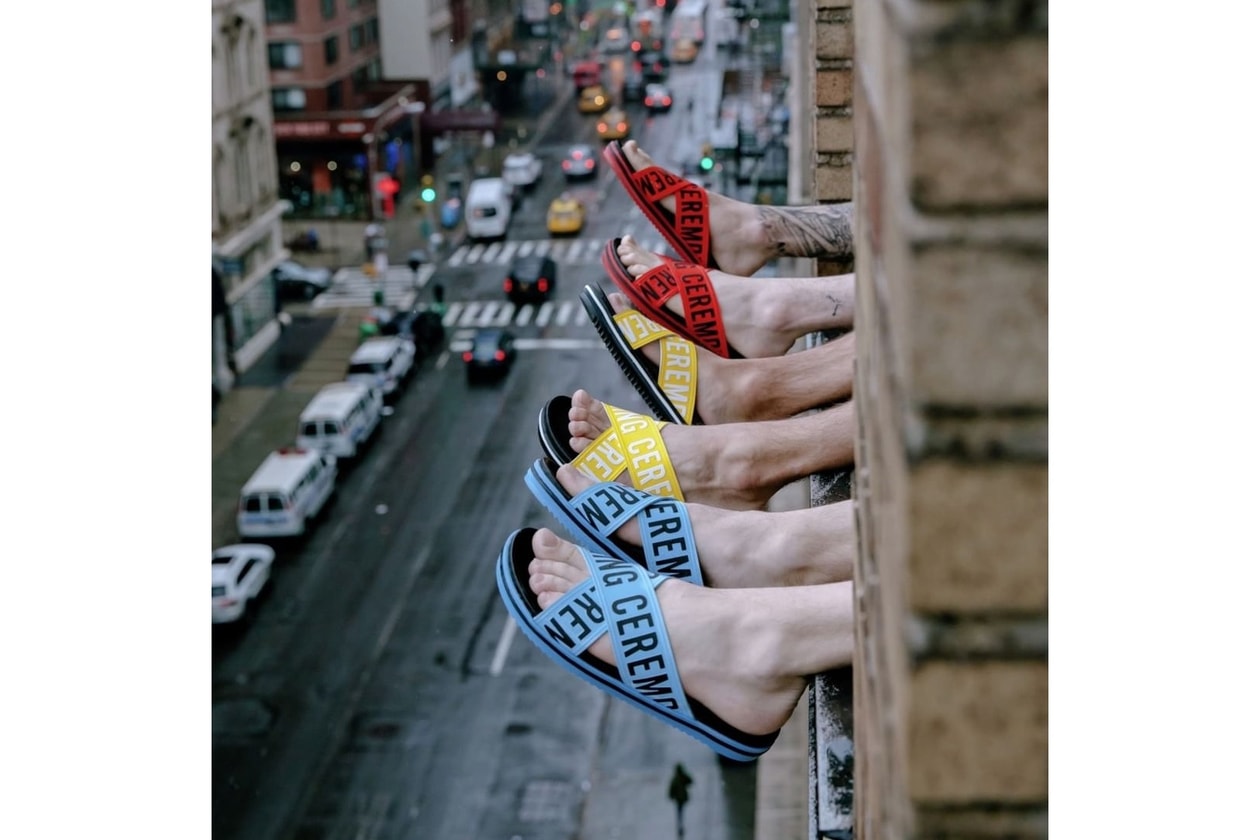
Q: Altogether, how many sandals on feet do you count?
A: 6